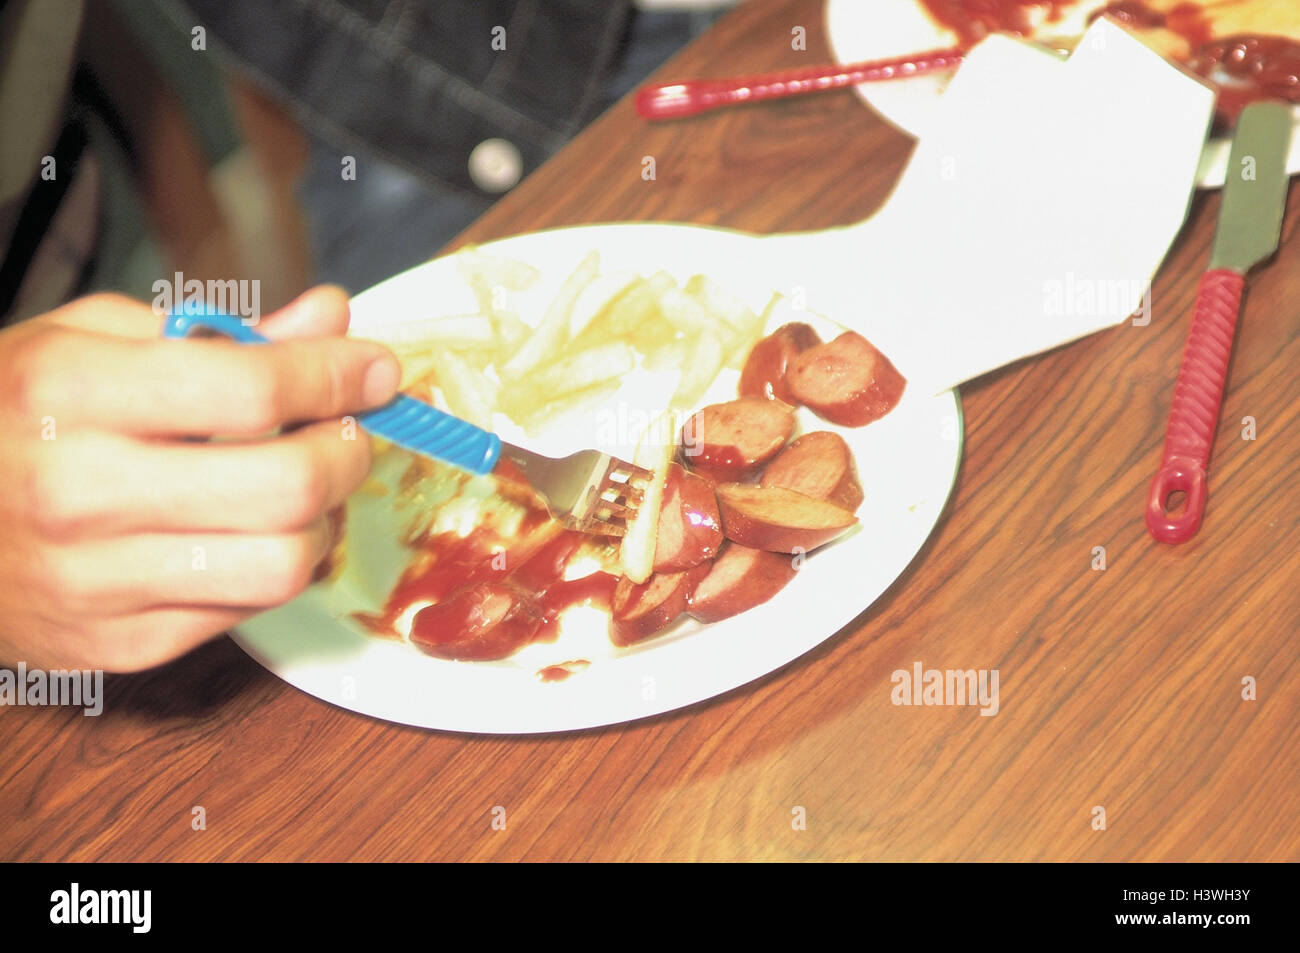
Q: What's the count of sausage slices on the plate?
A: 9